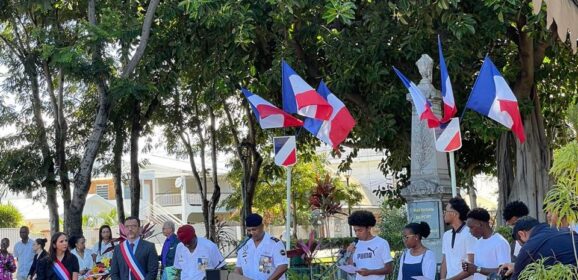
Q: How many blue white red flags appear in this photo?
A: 6